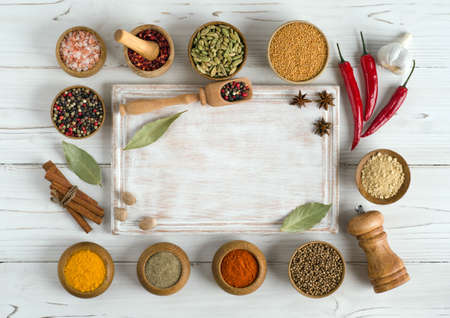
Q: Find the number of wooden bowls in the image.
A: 10